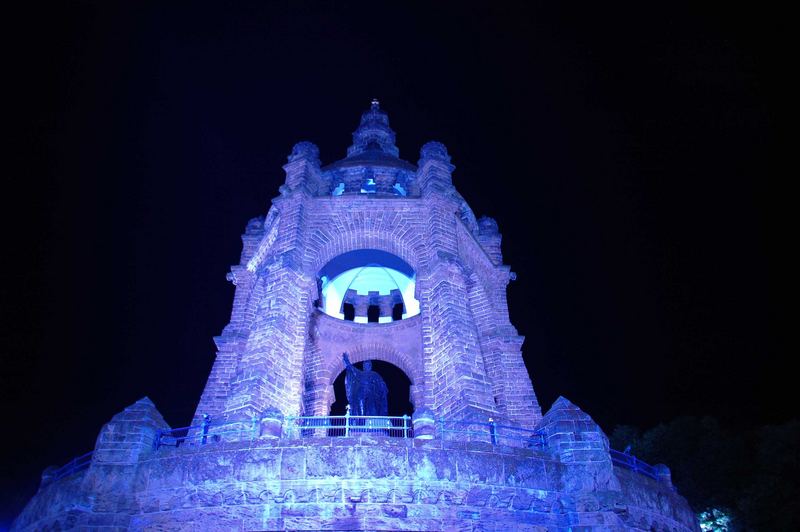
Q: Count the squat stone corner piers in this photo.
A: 2